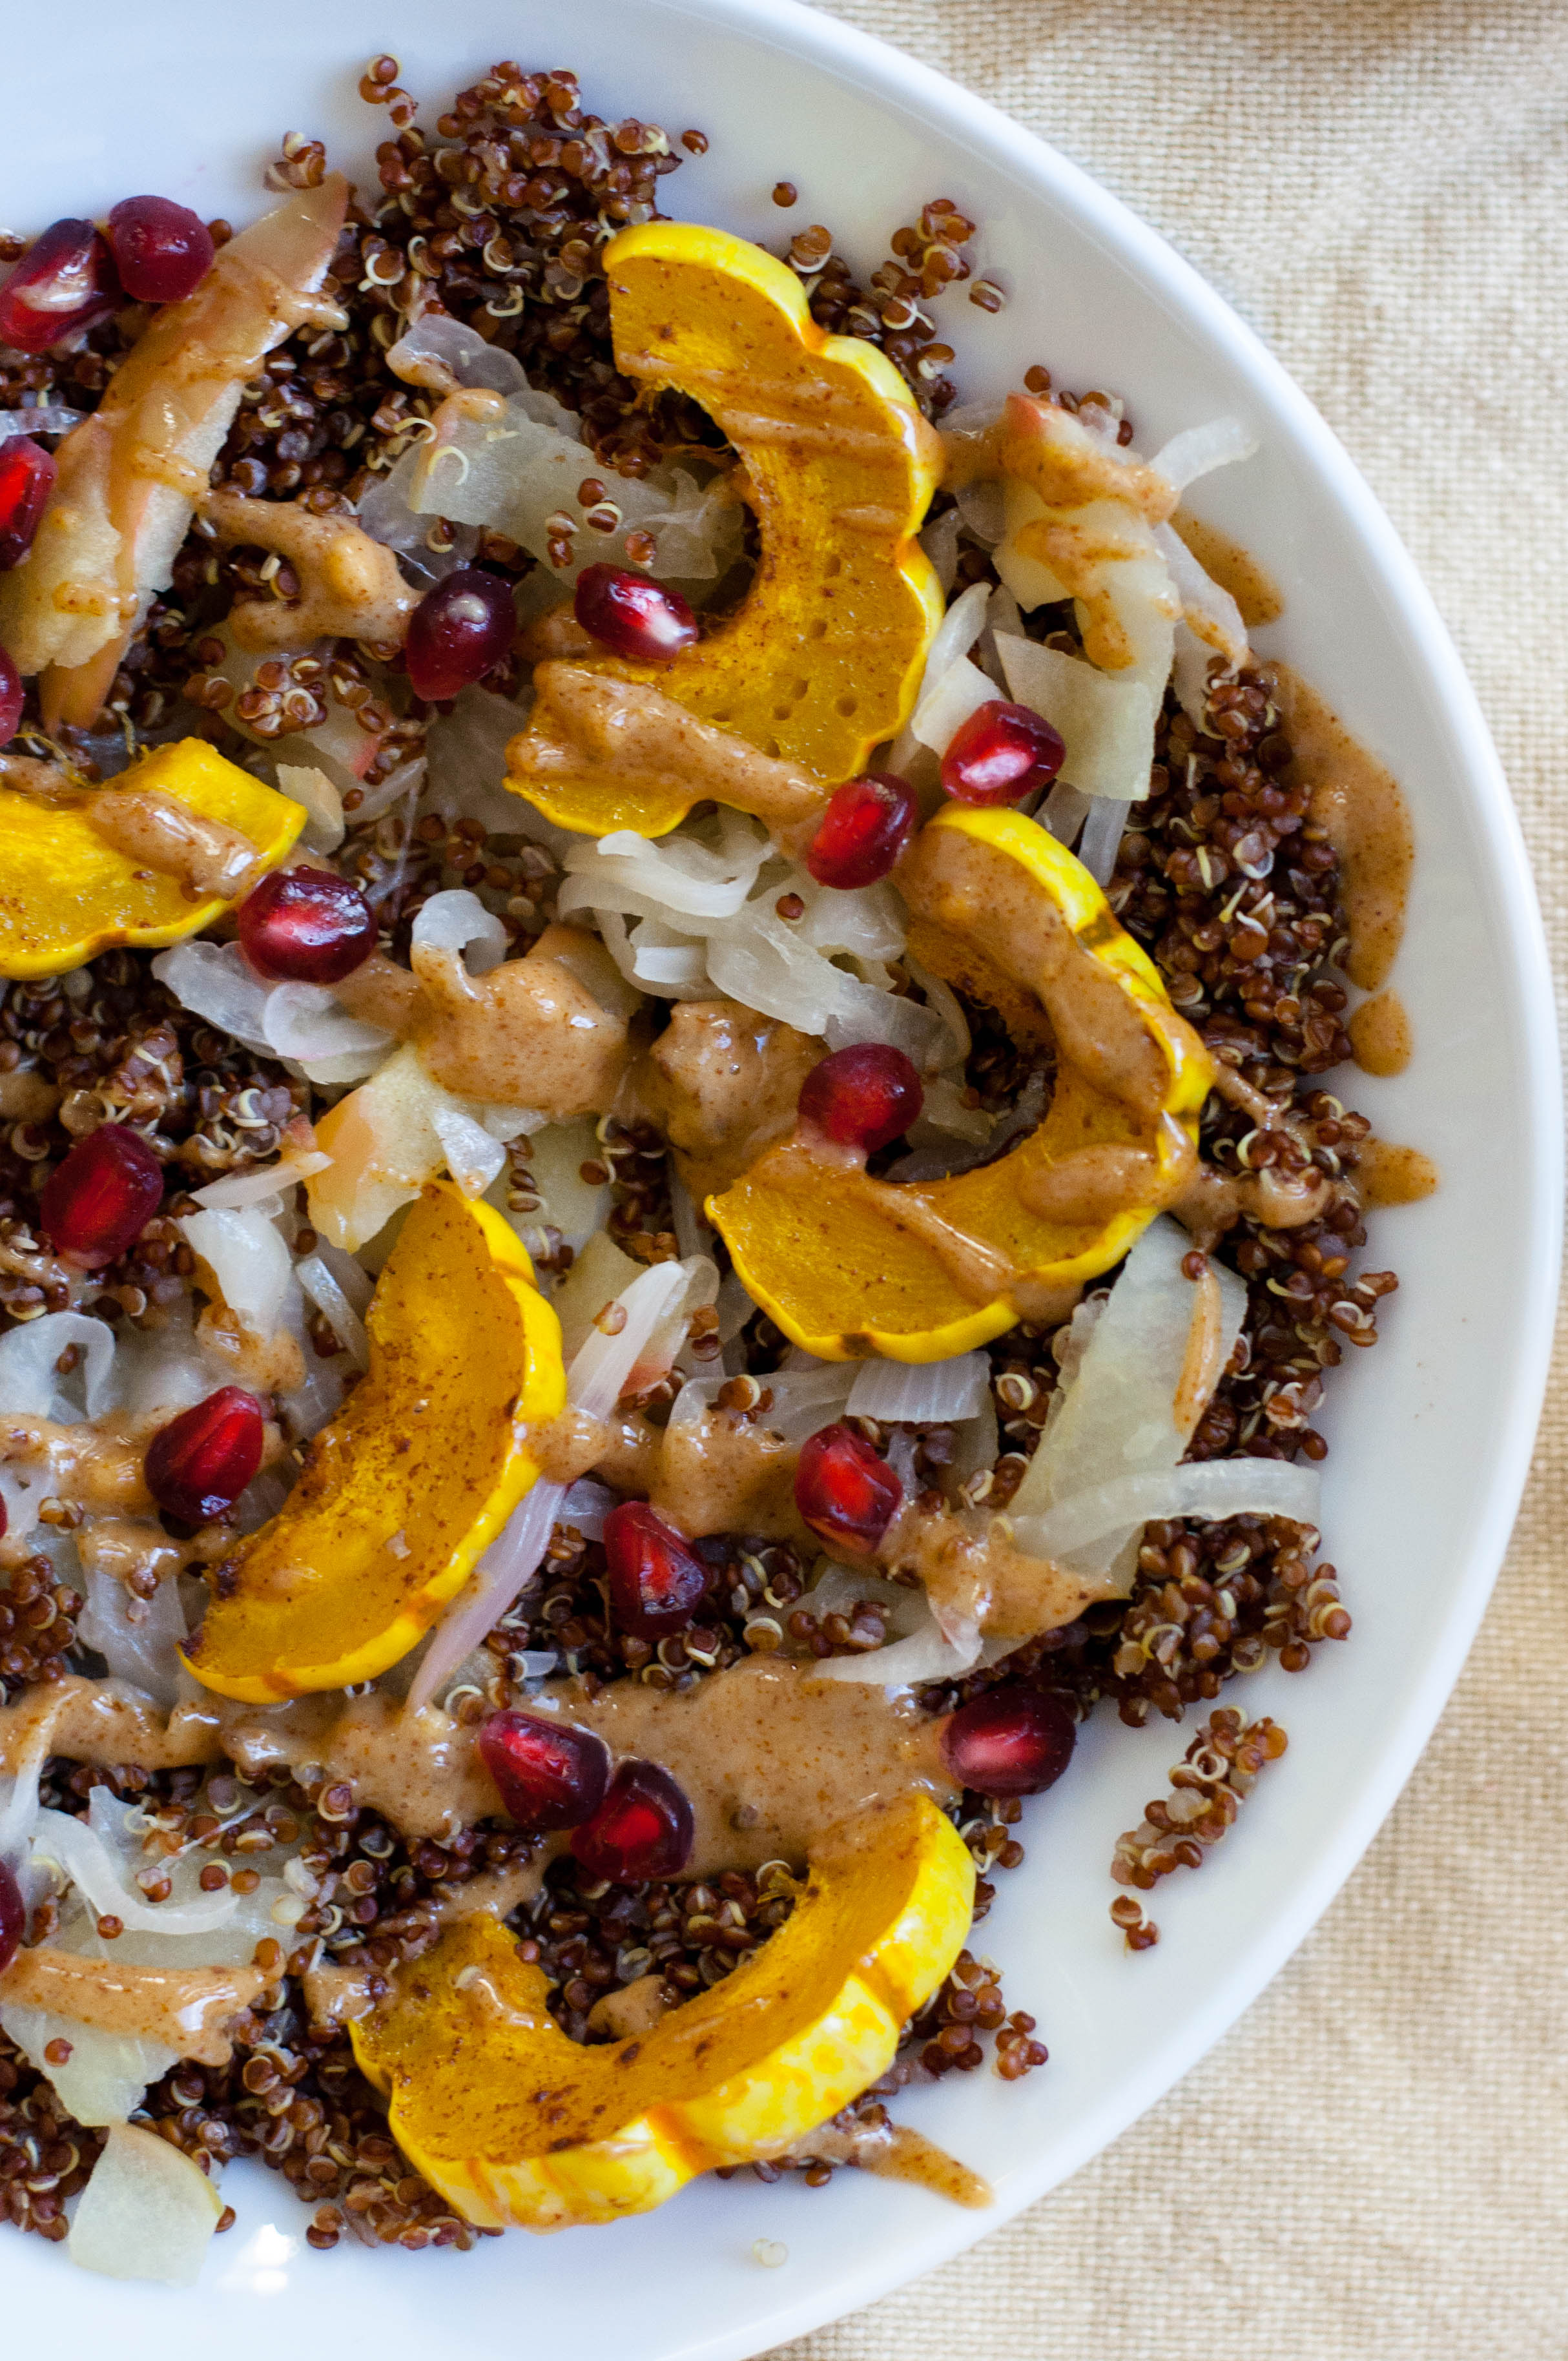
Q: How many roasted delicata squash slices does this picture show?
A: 5